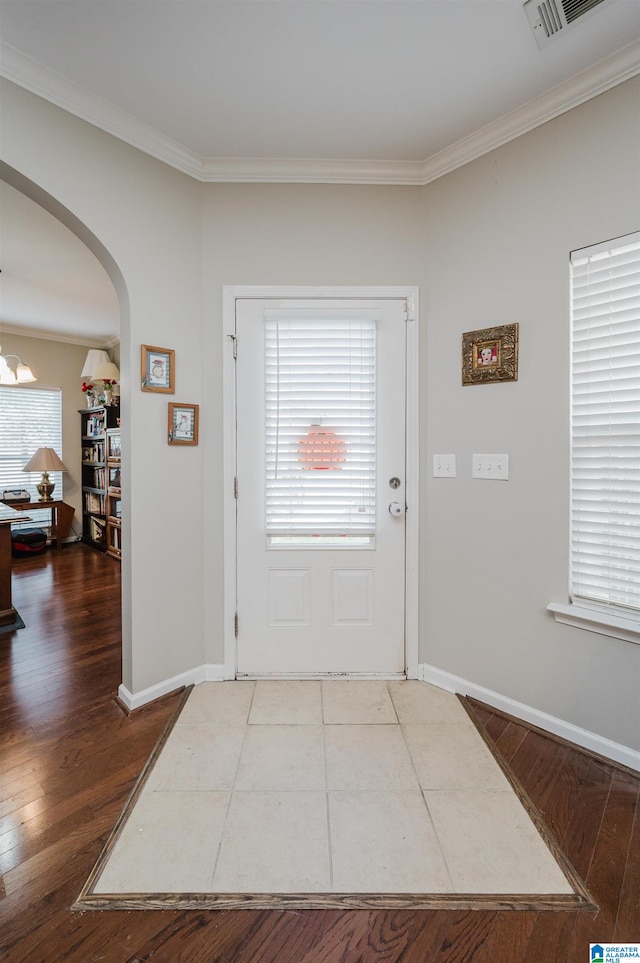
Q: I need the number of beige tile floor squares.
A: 12